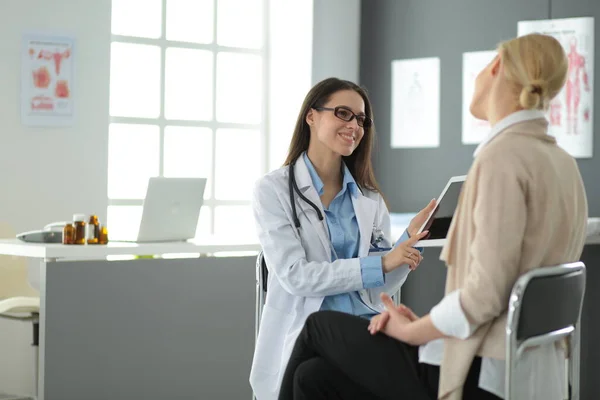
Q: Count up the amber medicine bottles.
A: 4